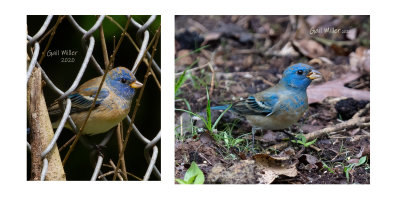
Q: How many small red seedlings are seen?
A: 0